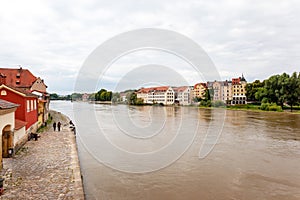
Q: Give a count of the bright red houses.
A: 1